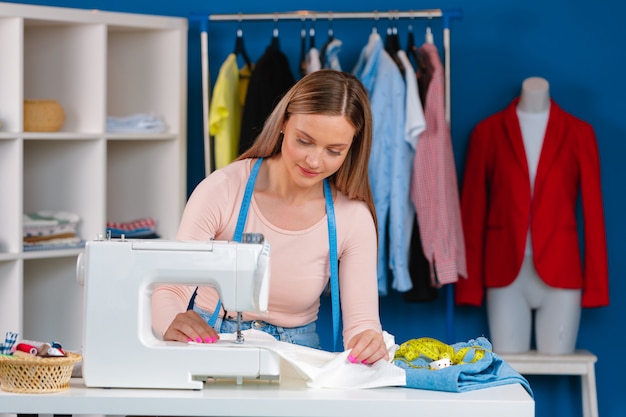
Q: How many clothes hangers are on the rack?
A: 10